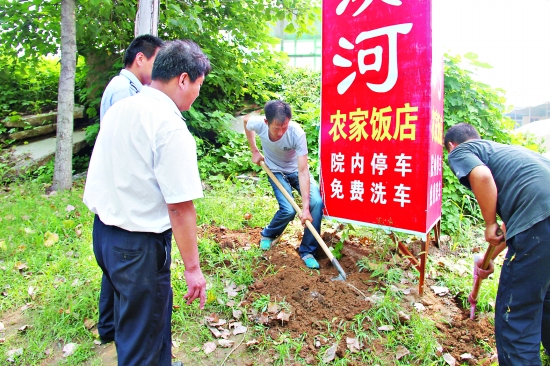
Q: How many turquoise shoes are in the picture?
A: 2